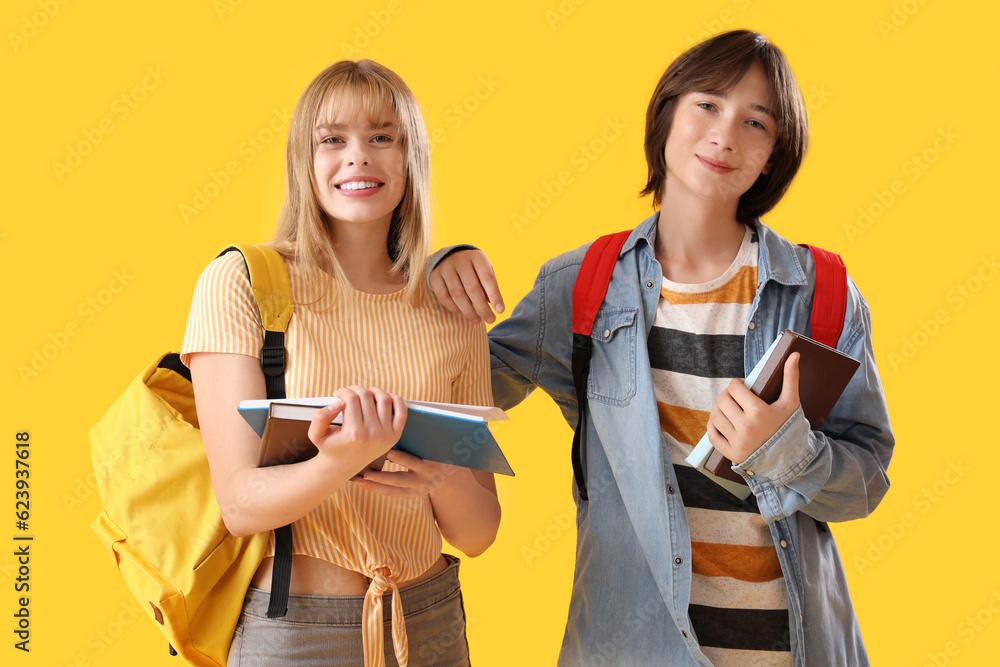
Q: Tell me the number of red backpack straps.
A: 2